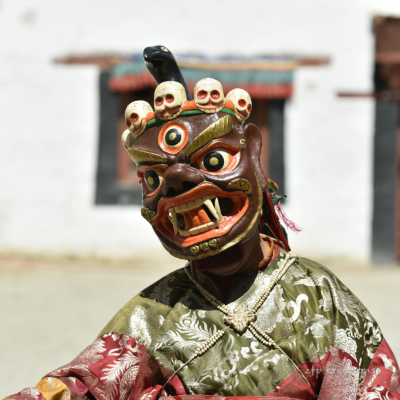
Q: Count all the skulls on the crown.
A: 5